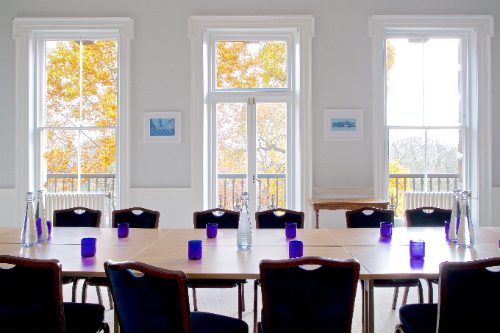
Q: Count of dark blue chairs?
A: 10